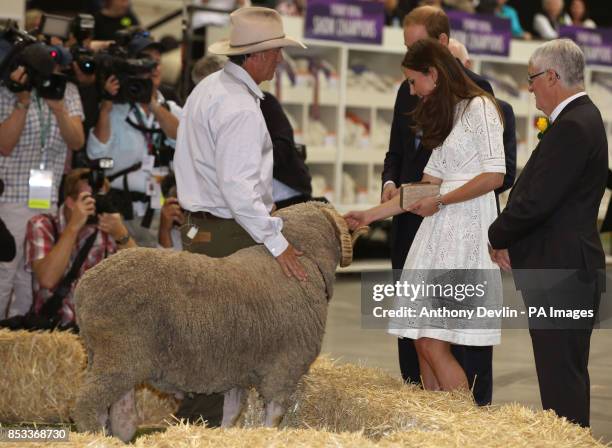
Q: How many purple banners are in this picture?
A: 3